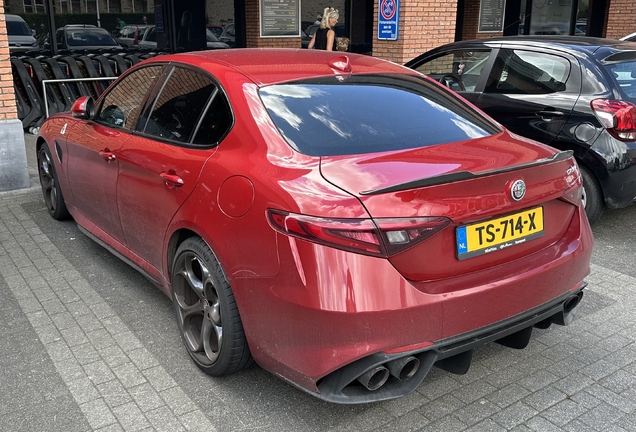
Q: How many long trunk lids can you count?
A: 1